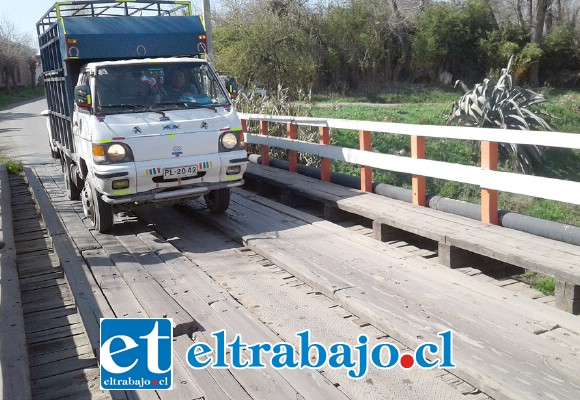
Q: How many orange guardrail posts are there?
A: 7